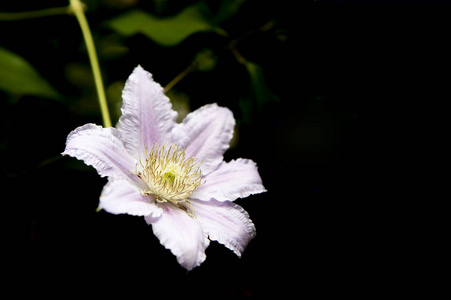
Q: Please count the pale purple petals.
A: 7